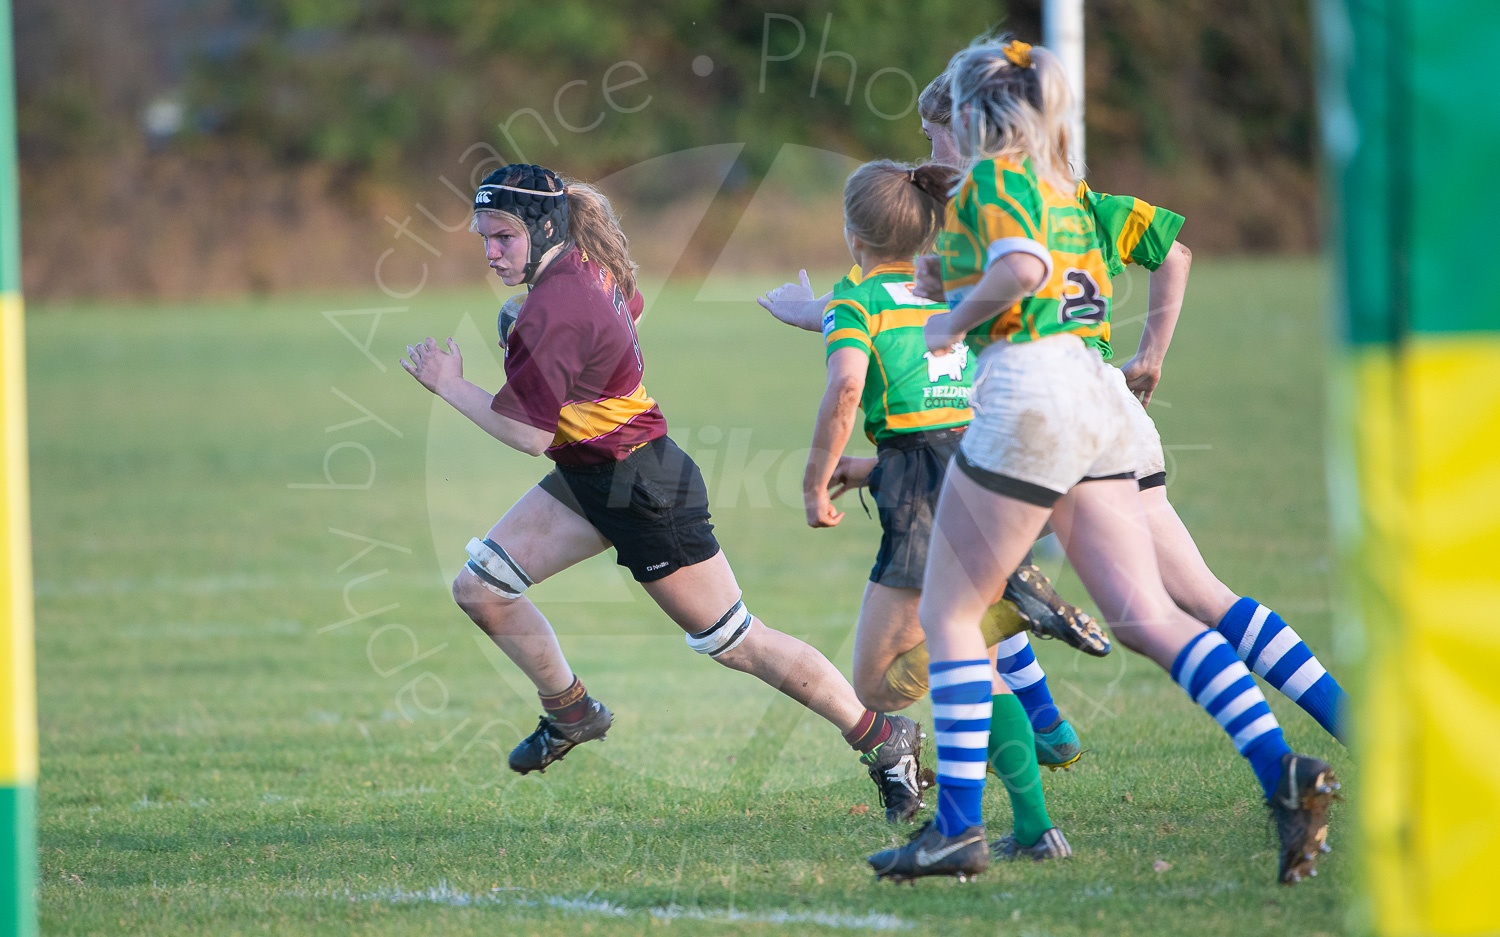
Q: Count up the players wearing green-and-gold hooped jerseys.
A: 3